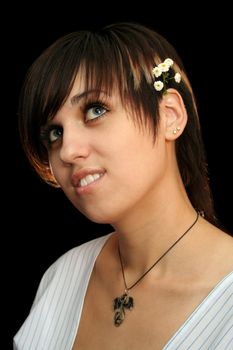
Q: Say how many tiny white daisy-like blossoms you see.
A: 5